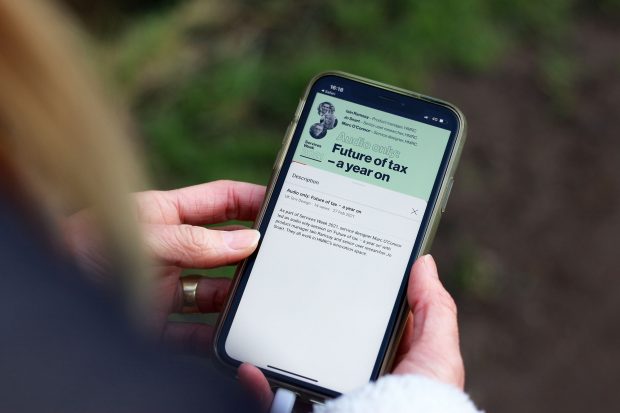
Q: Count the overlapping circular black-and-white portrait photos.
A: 3